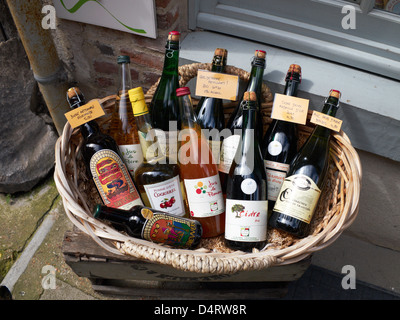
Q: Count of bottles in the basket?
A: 11